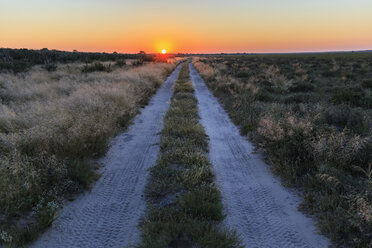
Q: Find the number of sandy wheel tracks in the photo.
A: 2